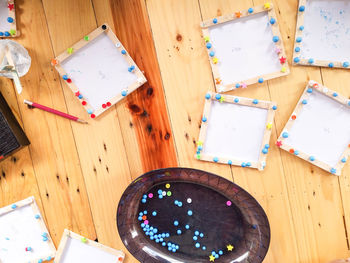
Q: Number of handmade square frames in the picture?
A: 8